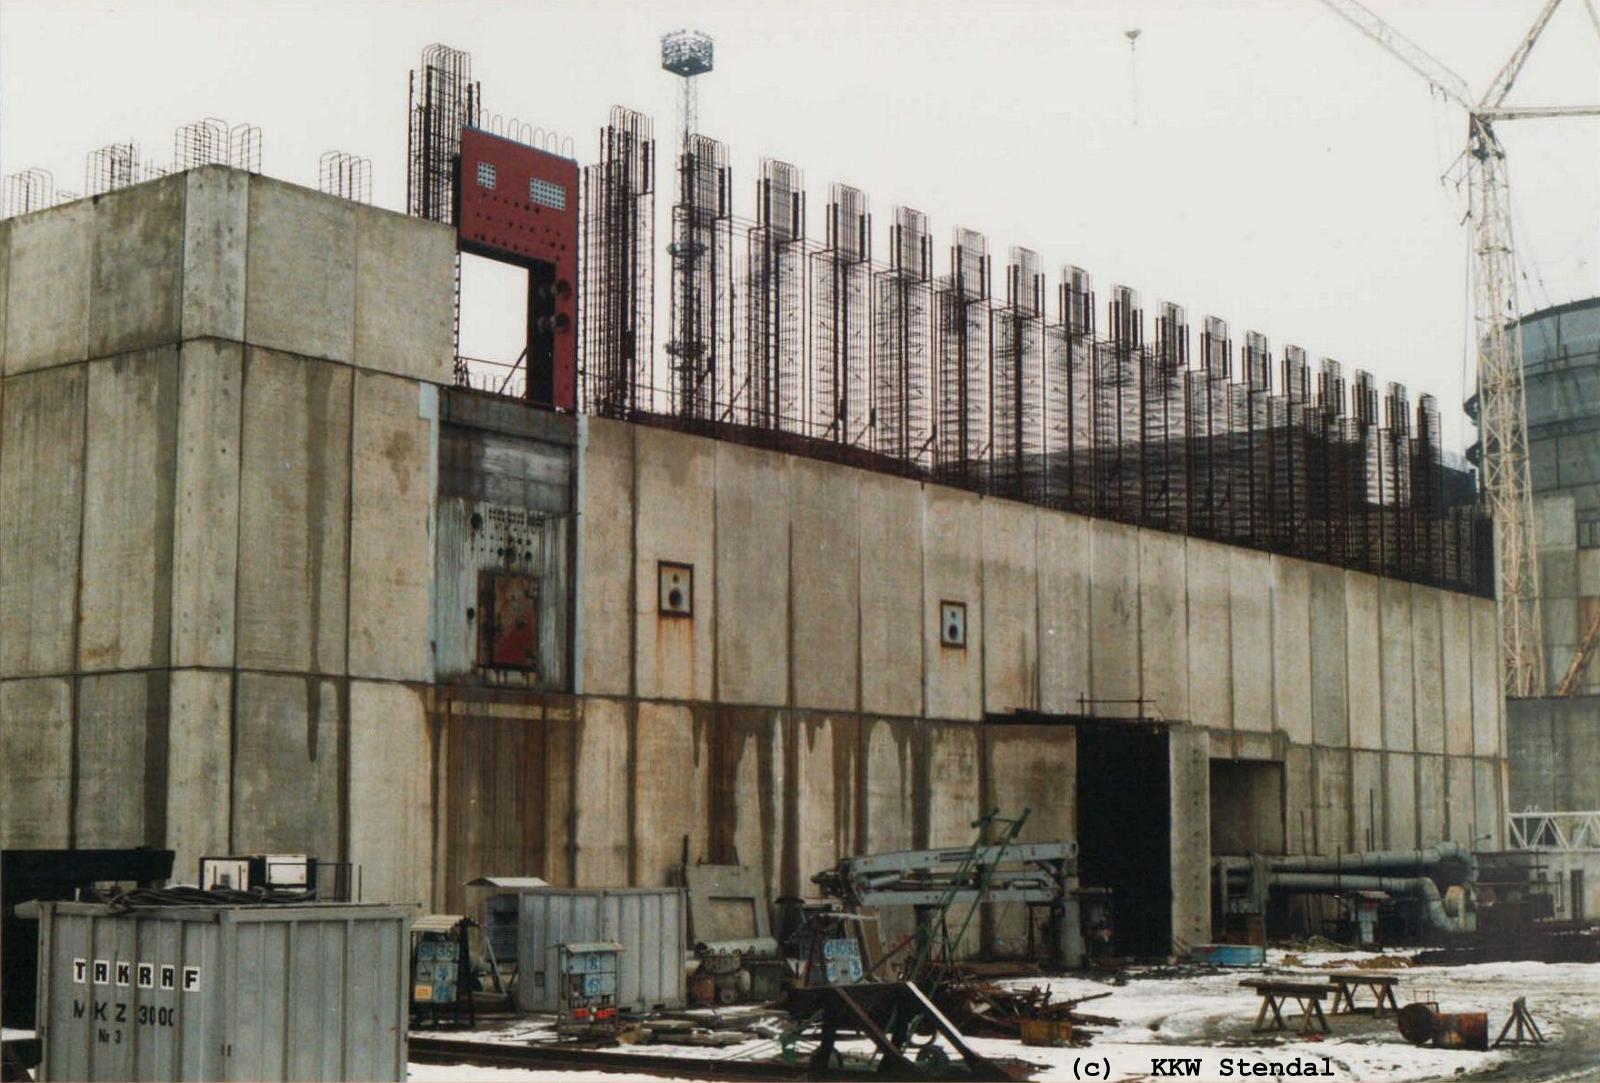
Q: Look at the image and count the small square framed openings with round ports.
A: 2